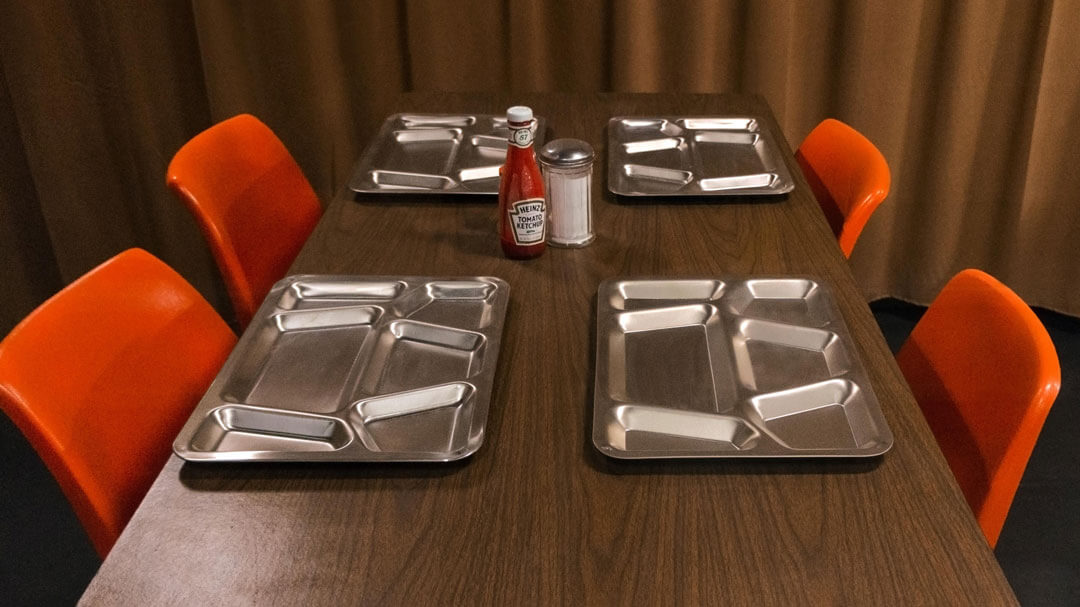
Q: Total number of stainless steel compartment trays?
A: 4